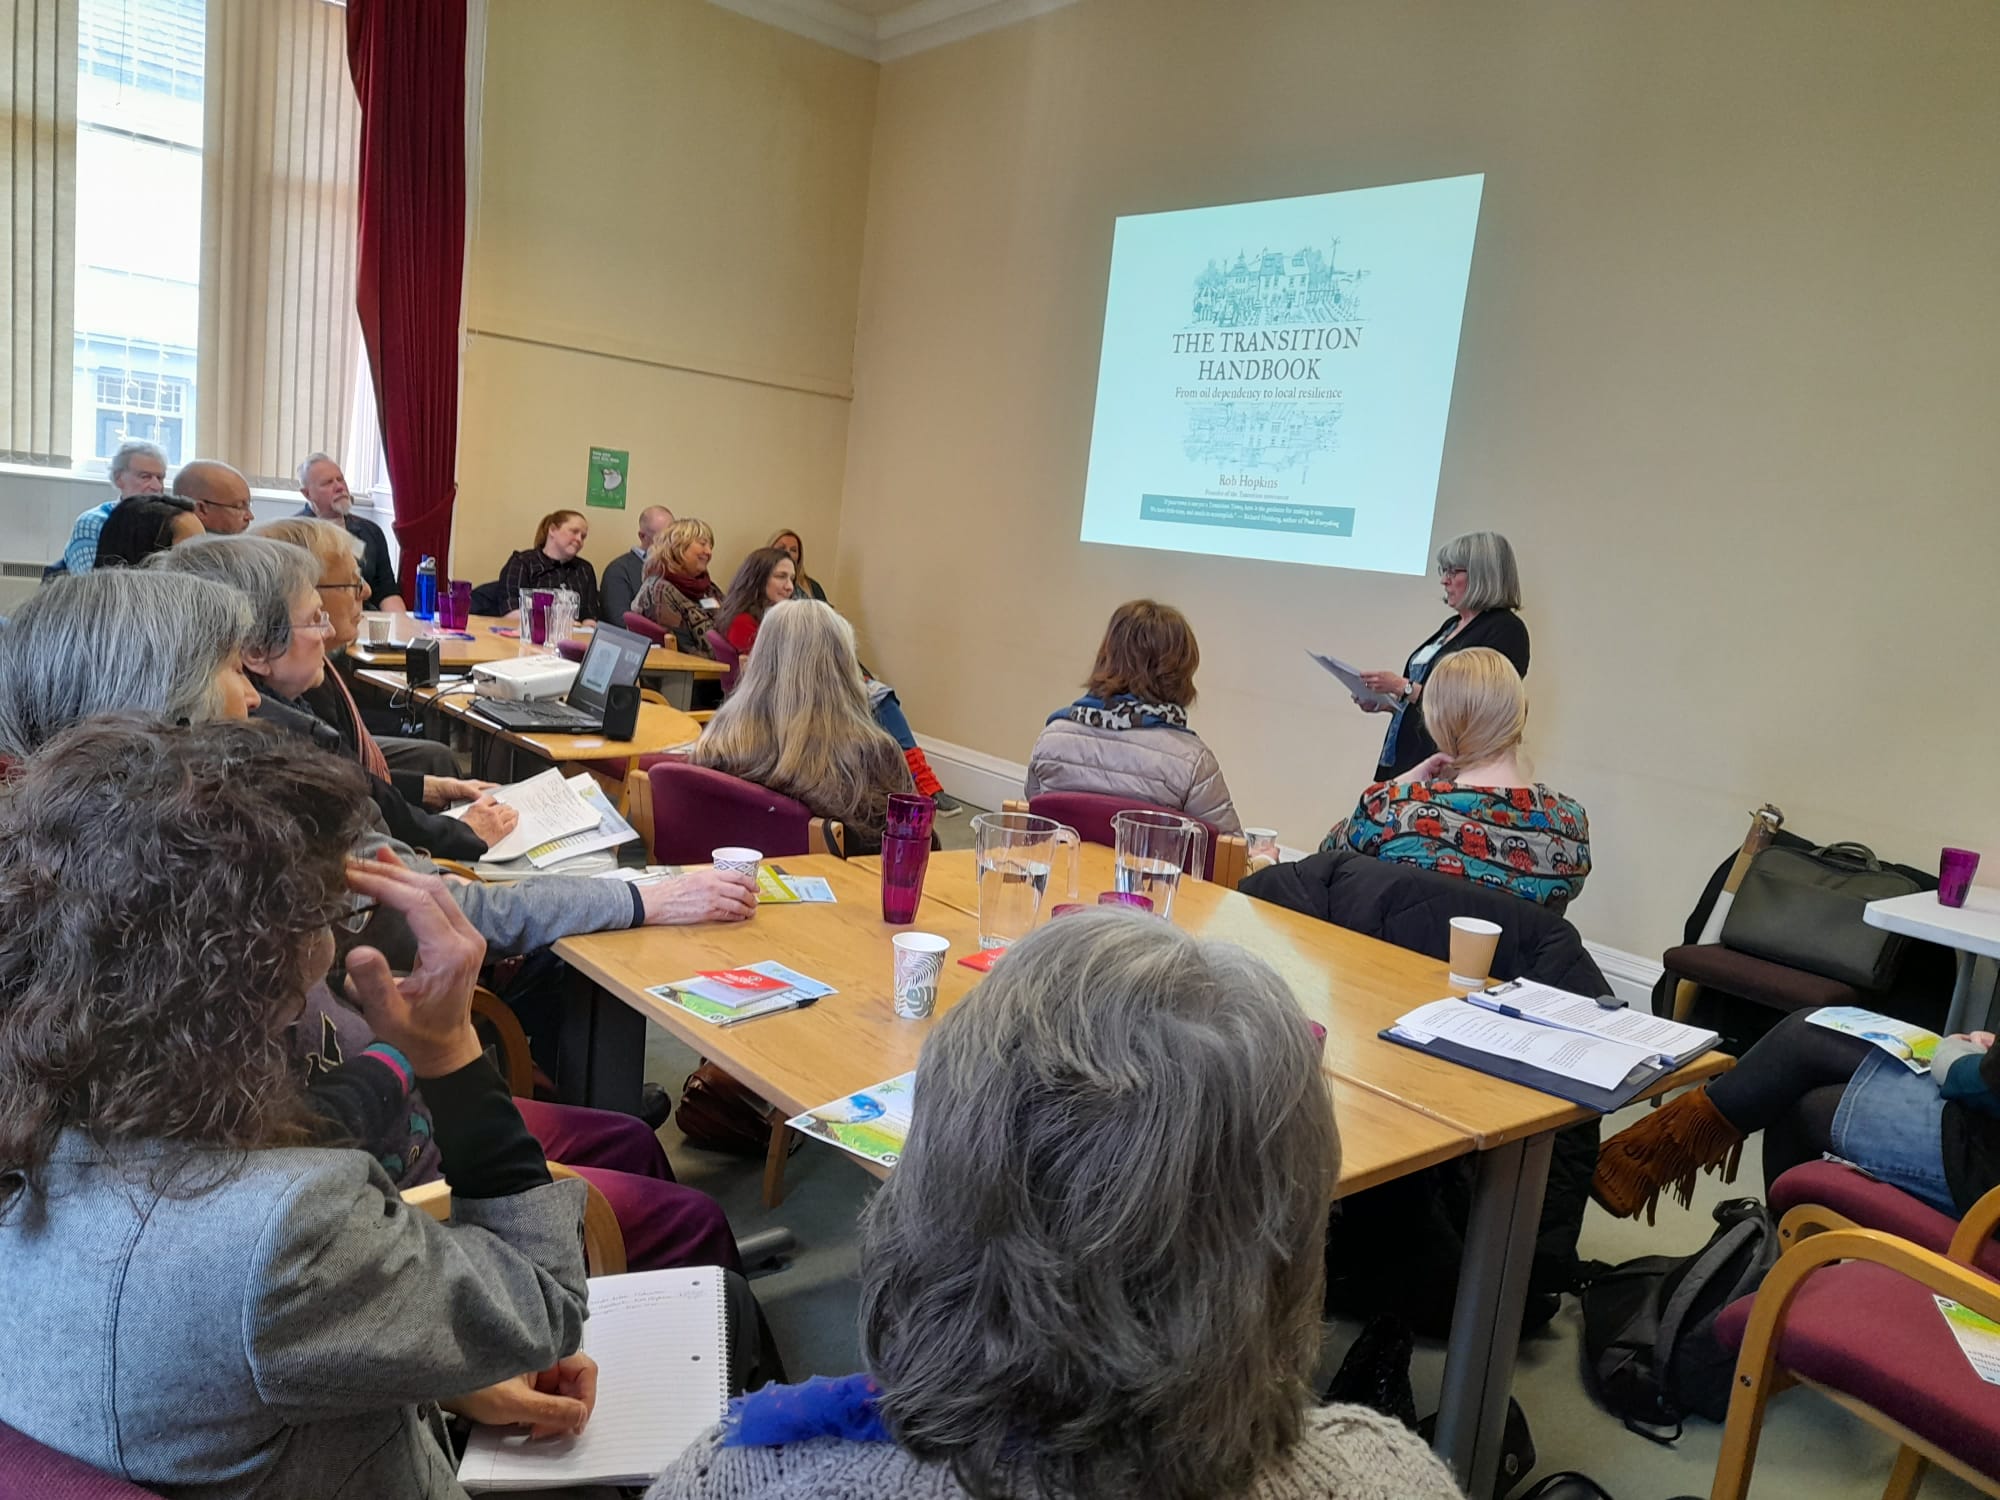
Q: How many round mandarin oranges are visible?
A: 0